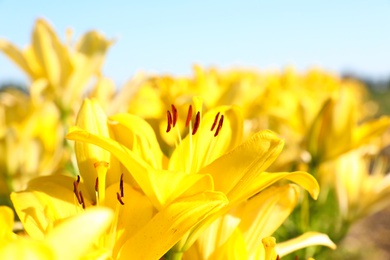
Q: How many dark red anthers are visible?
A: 12